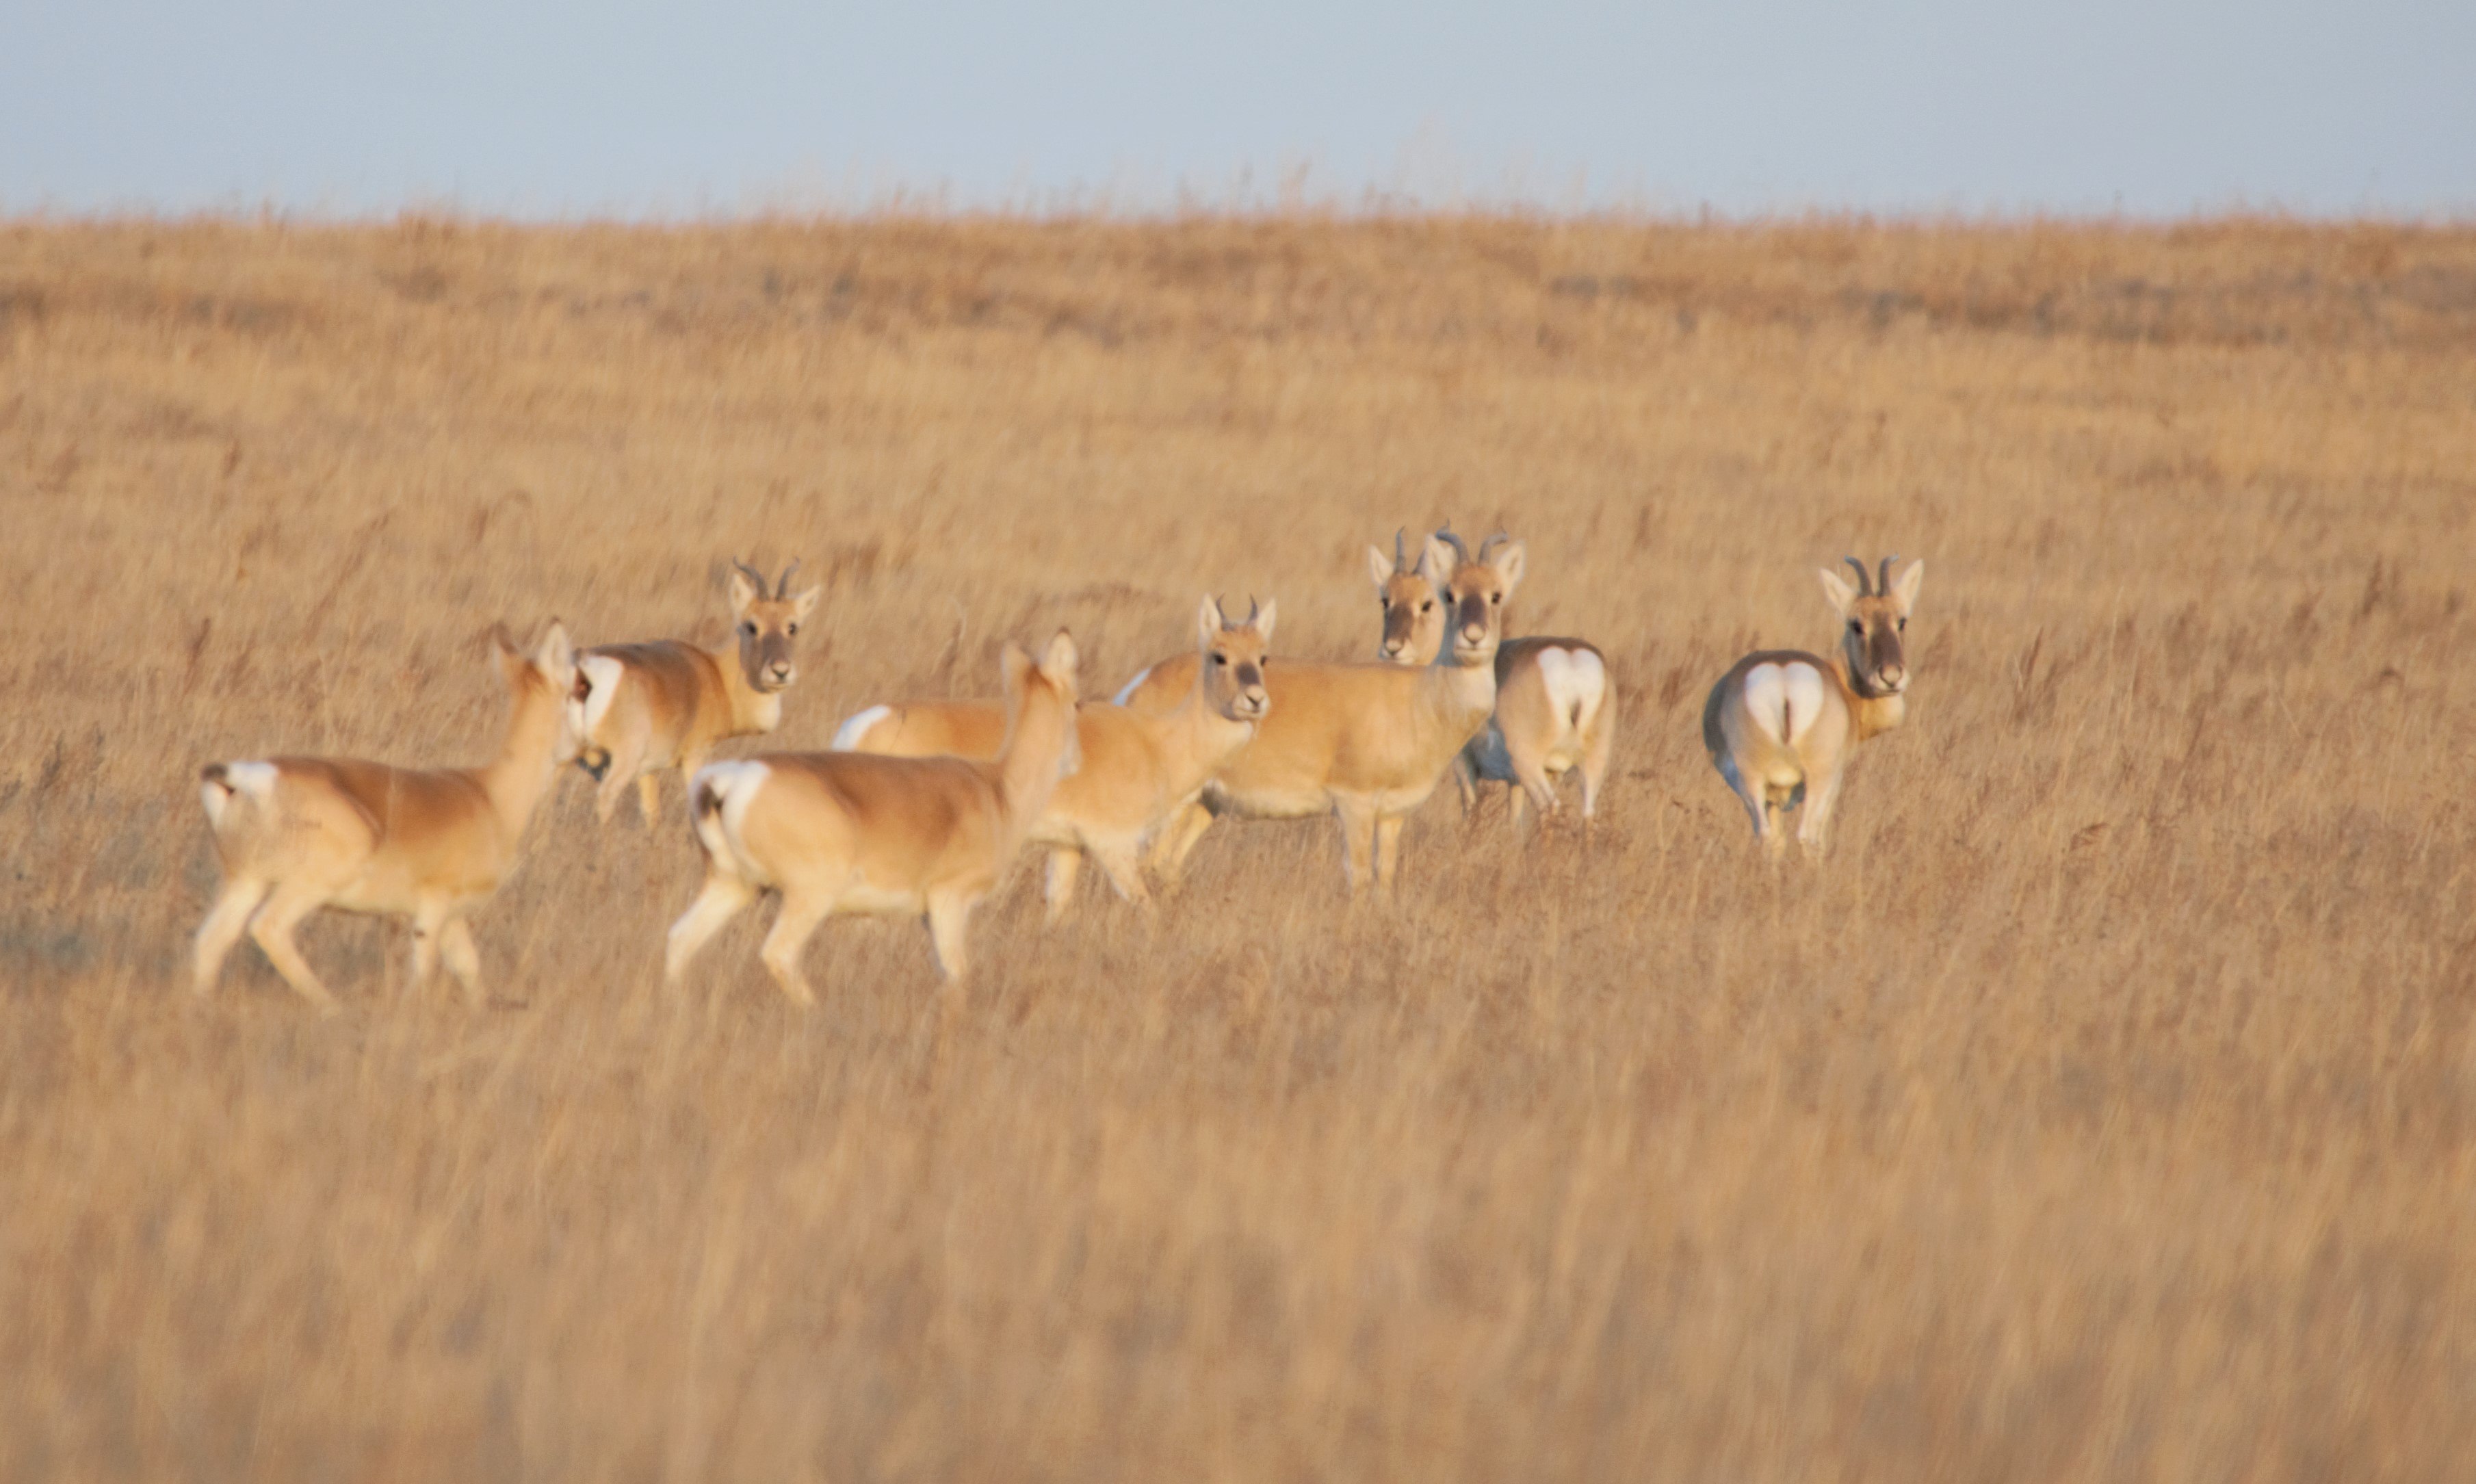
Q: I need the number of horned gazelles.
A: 5